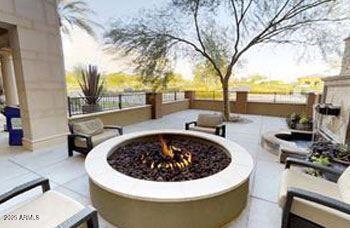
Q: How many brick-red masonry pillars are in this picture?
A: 4